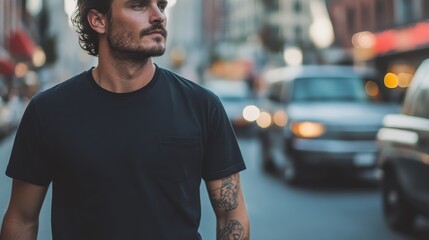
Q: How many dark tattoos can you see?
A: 2